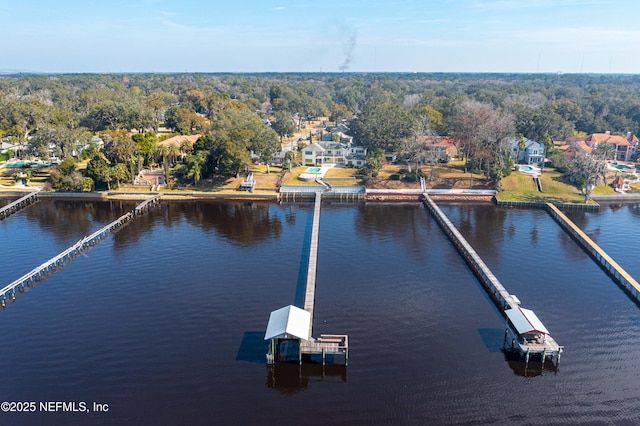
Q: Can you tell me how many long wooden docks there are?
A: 5